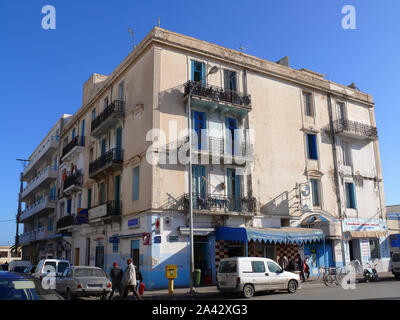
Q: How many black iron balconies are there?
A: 10